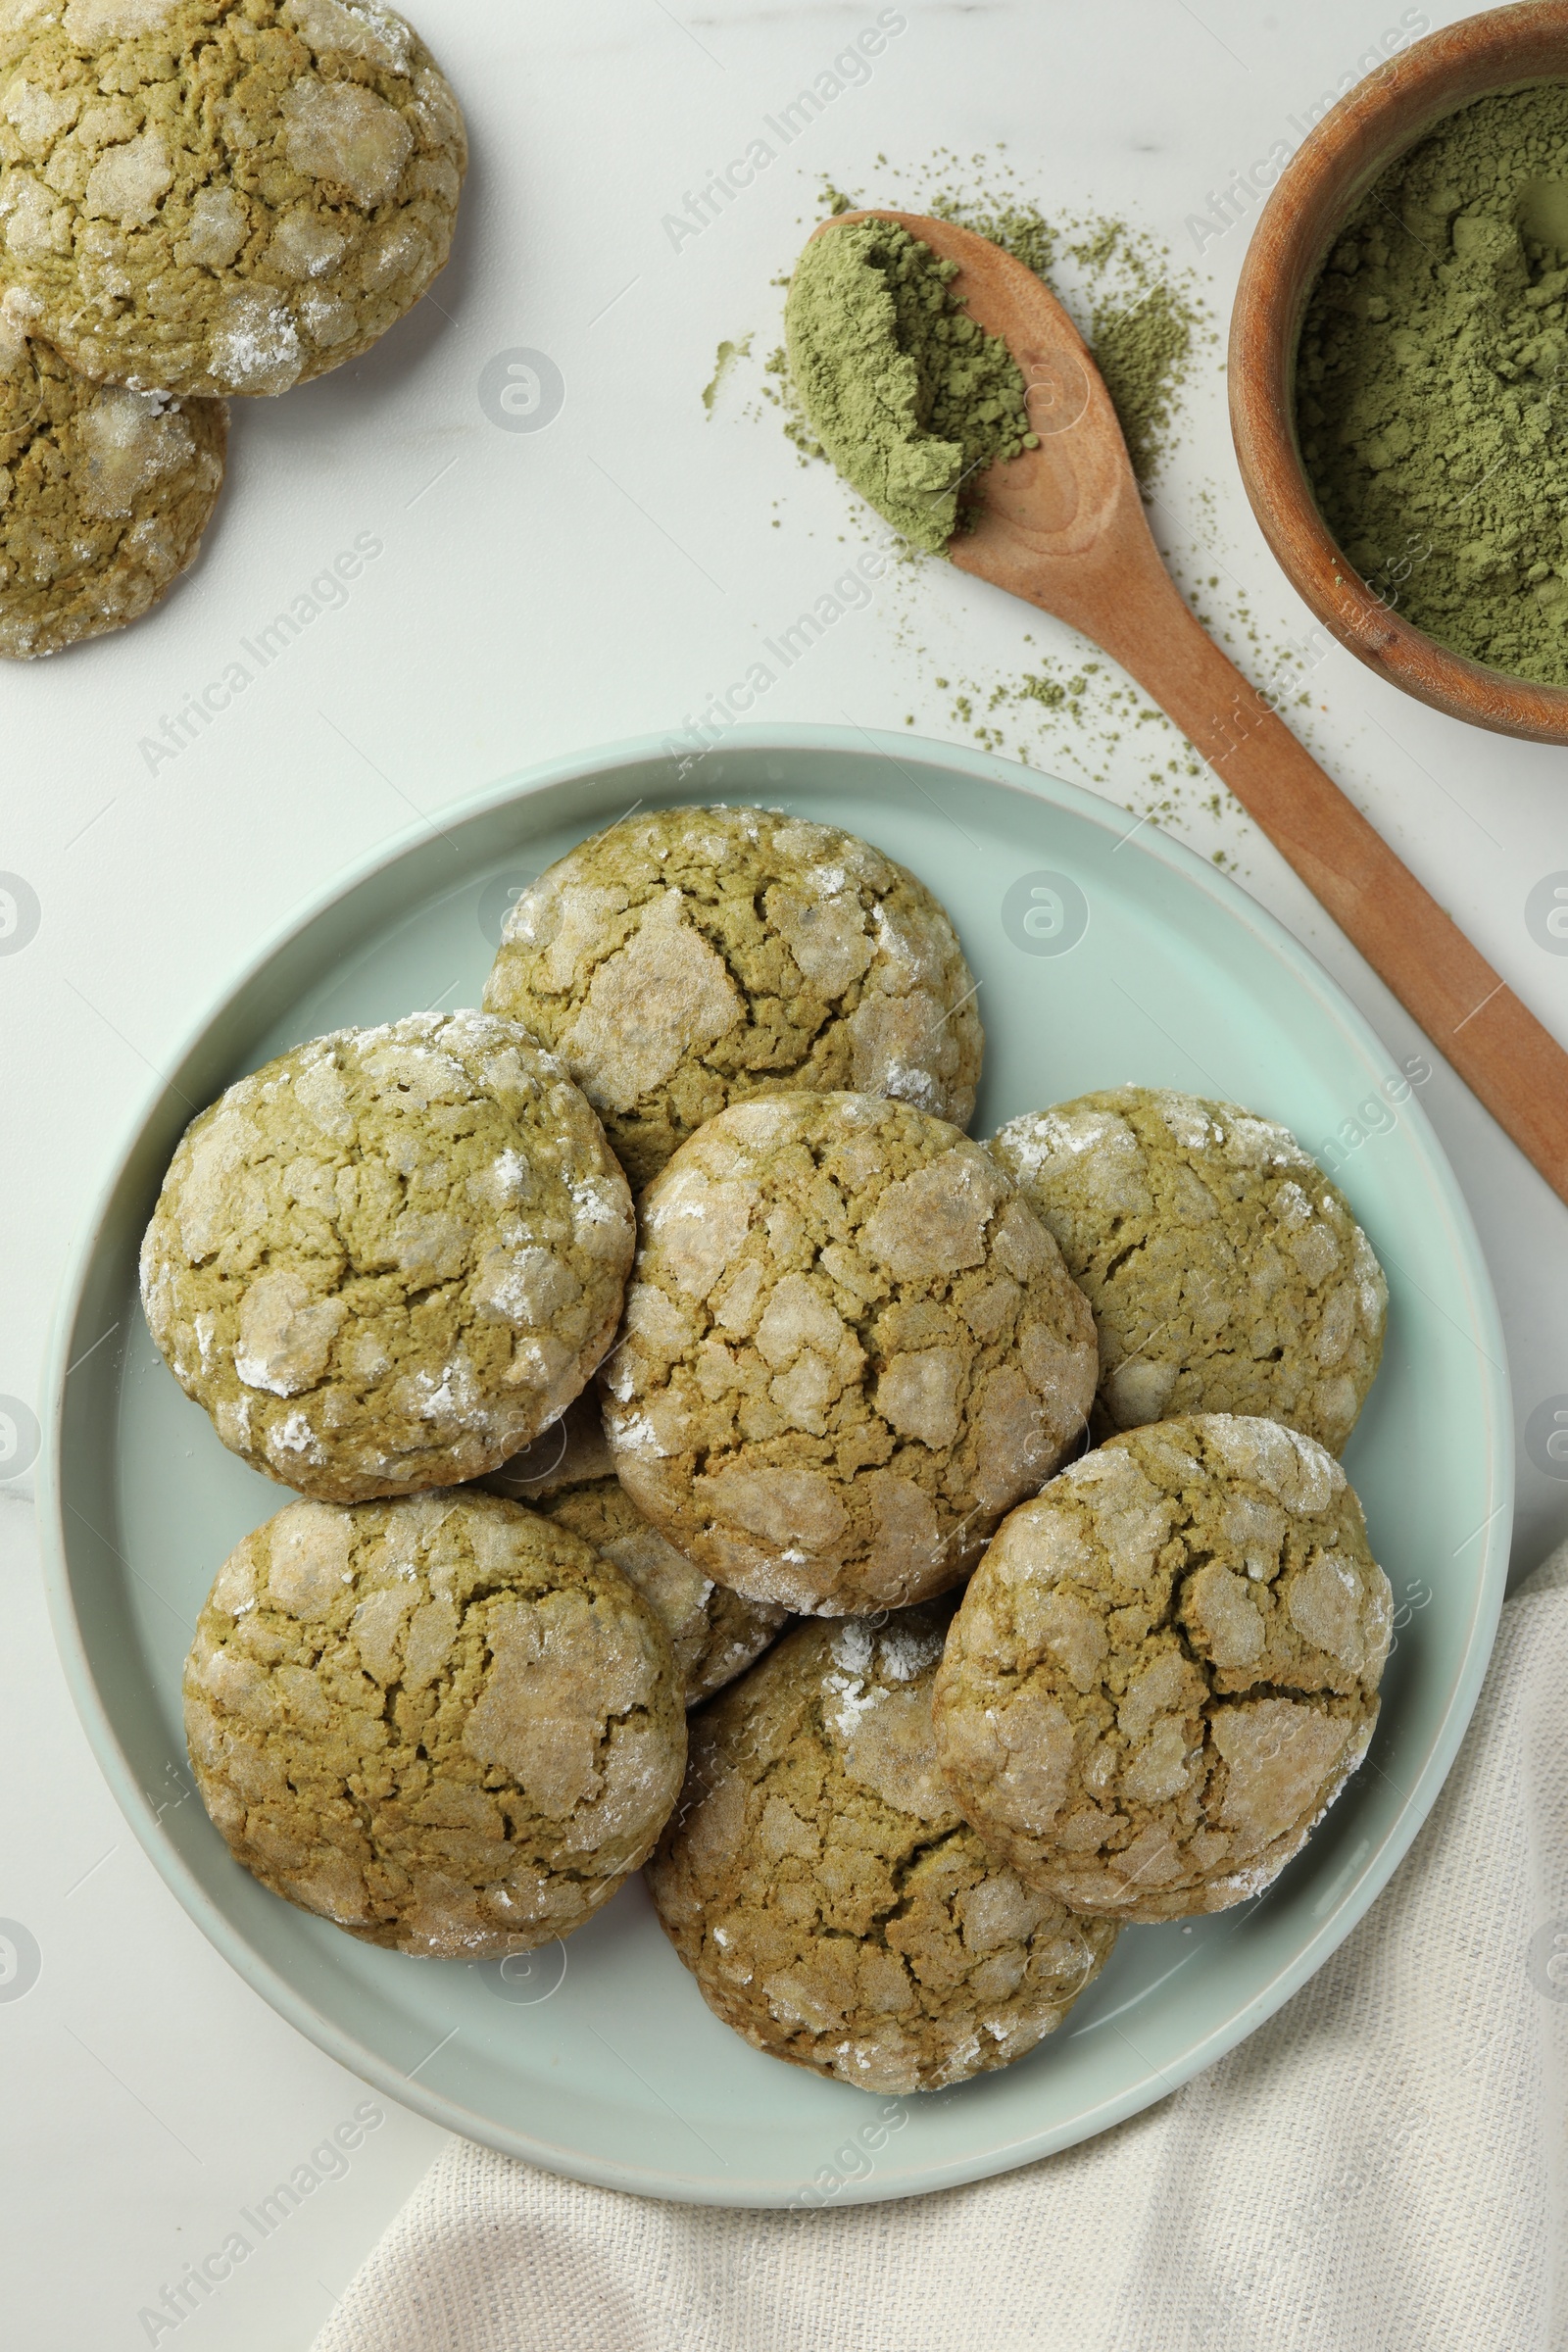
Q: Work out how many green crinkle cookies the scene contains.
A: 10